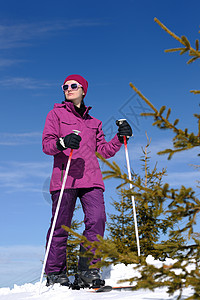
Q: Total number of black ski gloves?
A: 2